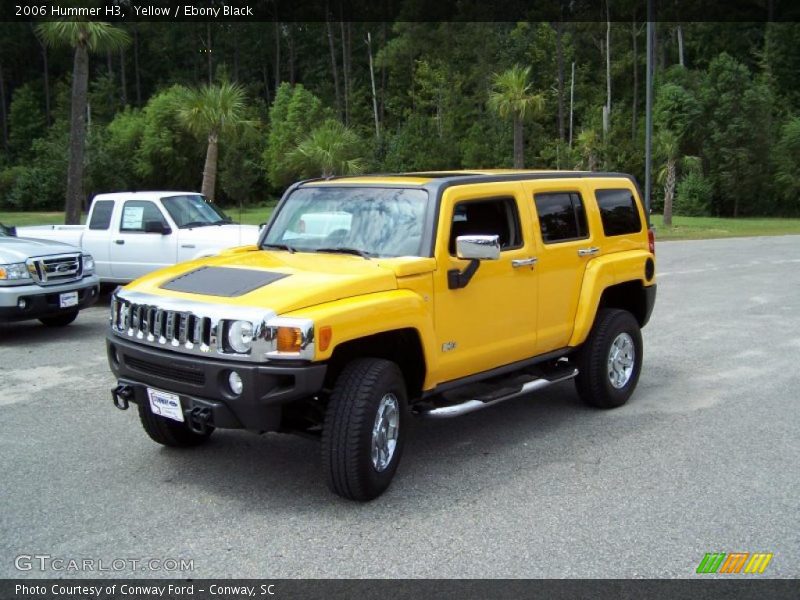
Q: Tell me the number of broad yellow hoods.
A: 1